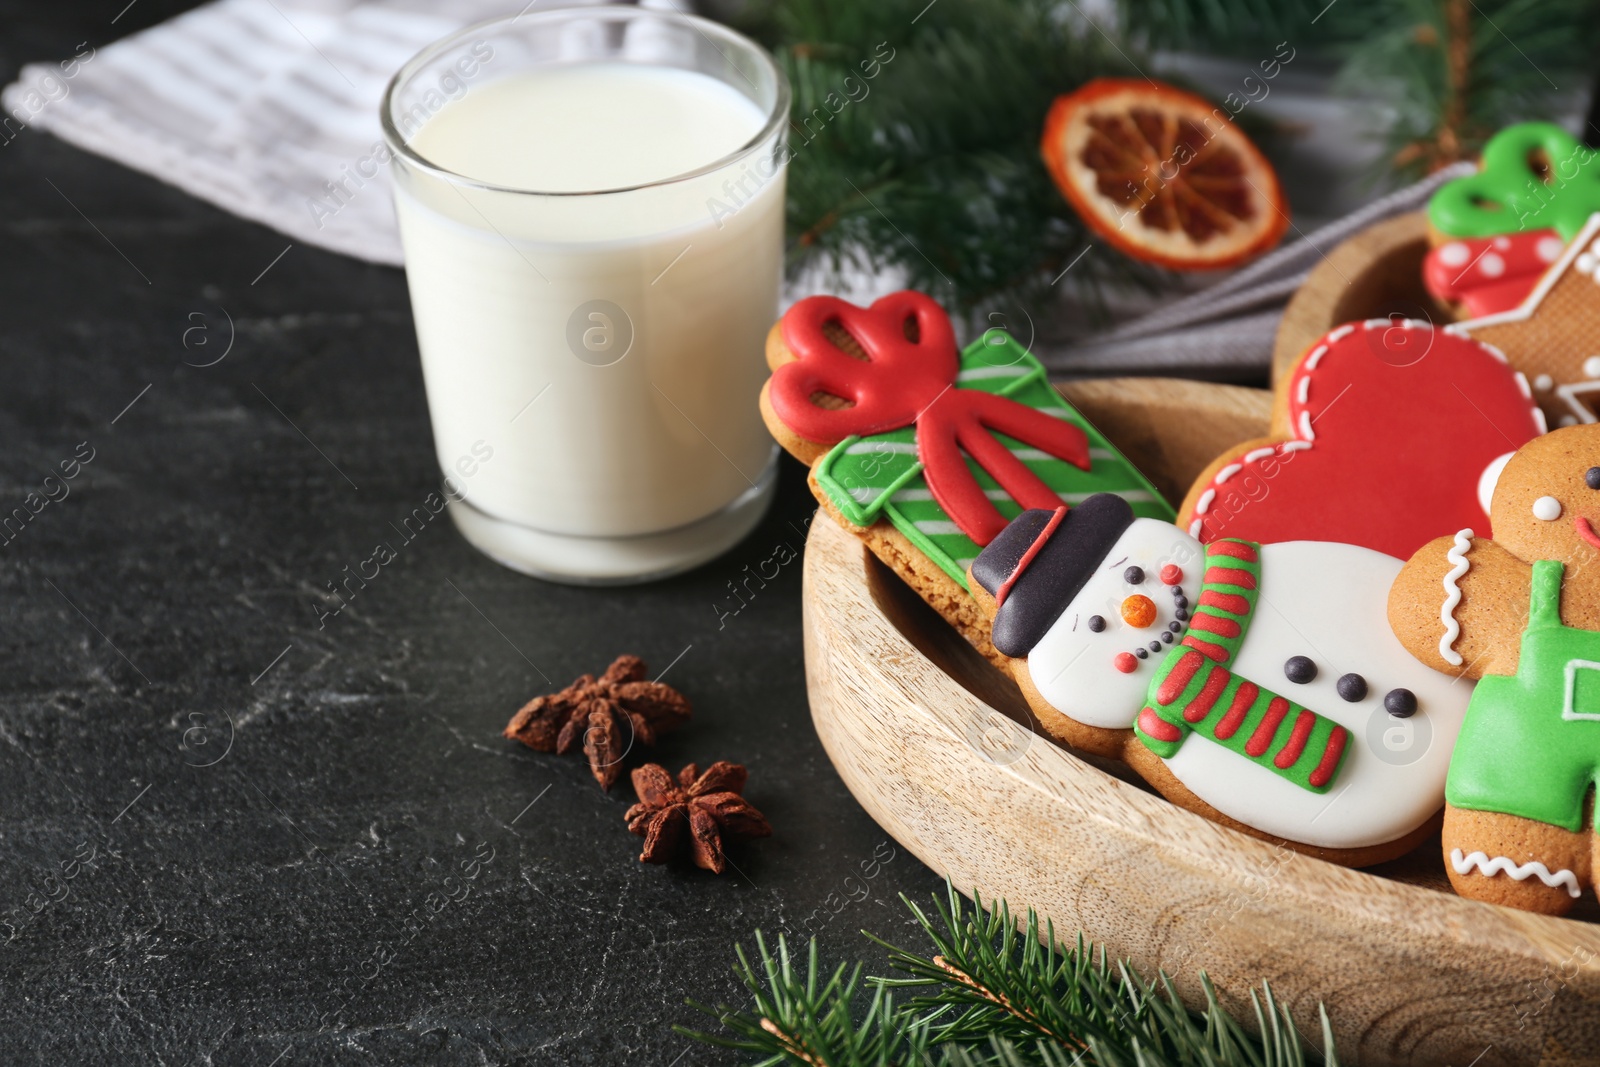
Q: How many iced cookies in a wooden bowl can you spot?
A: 6